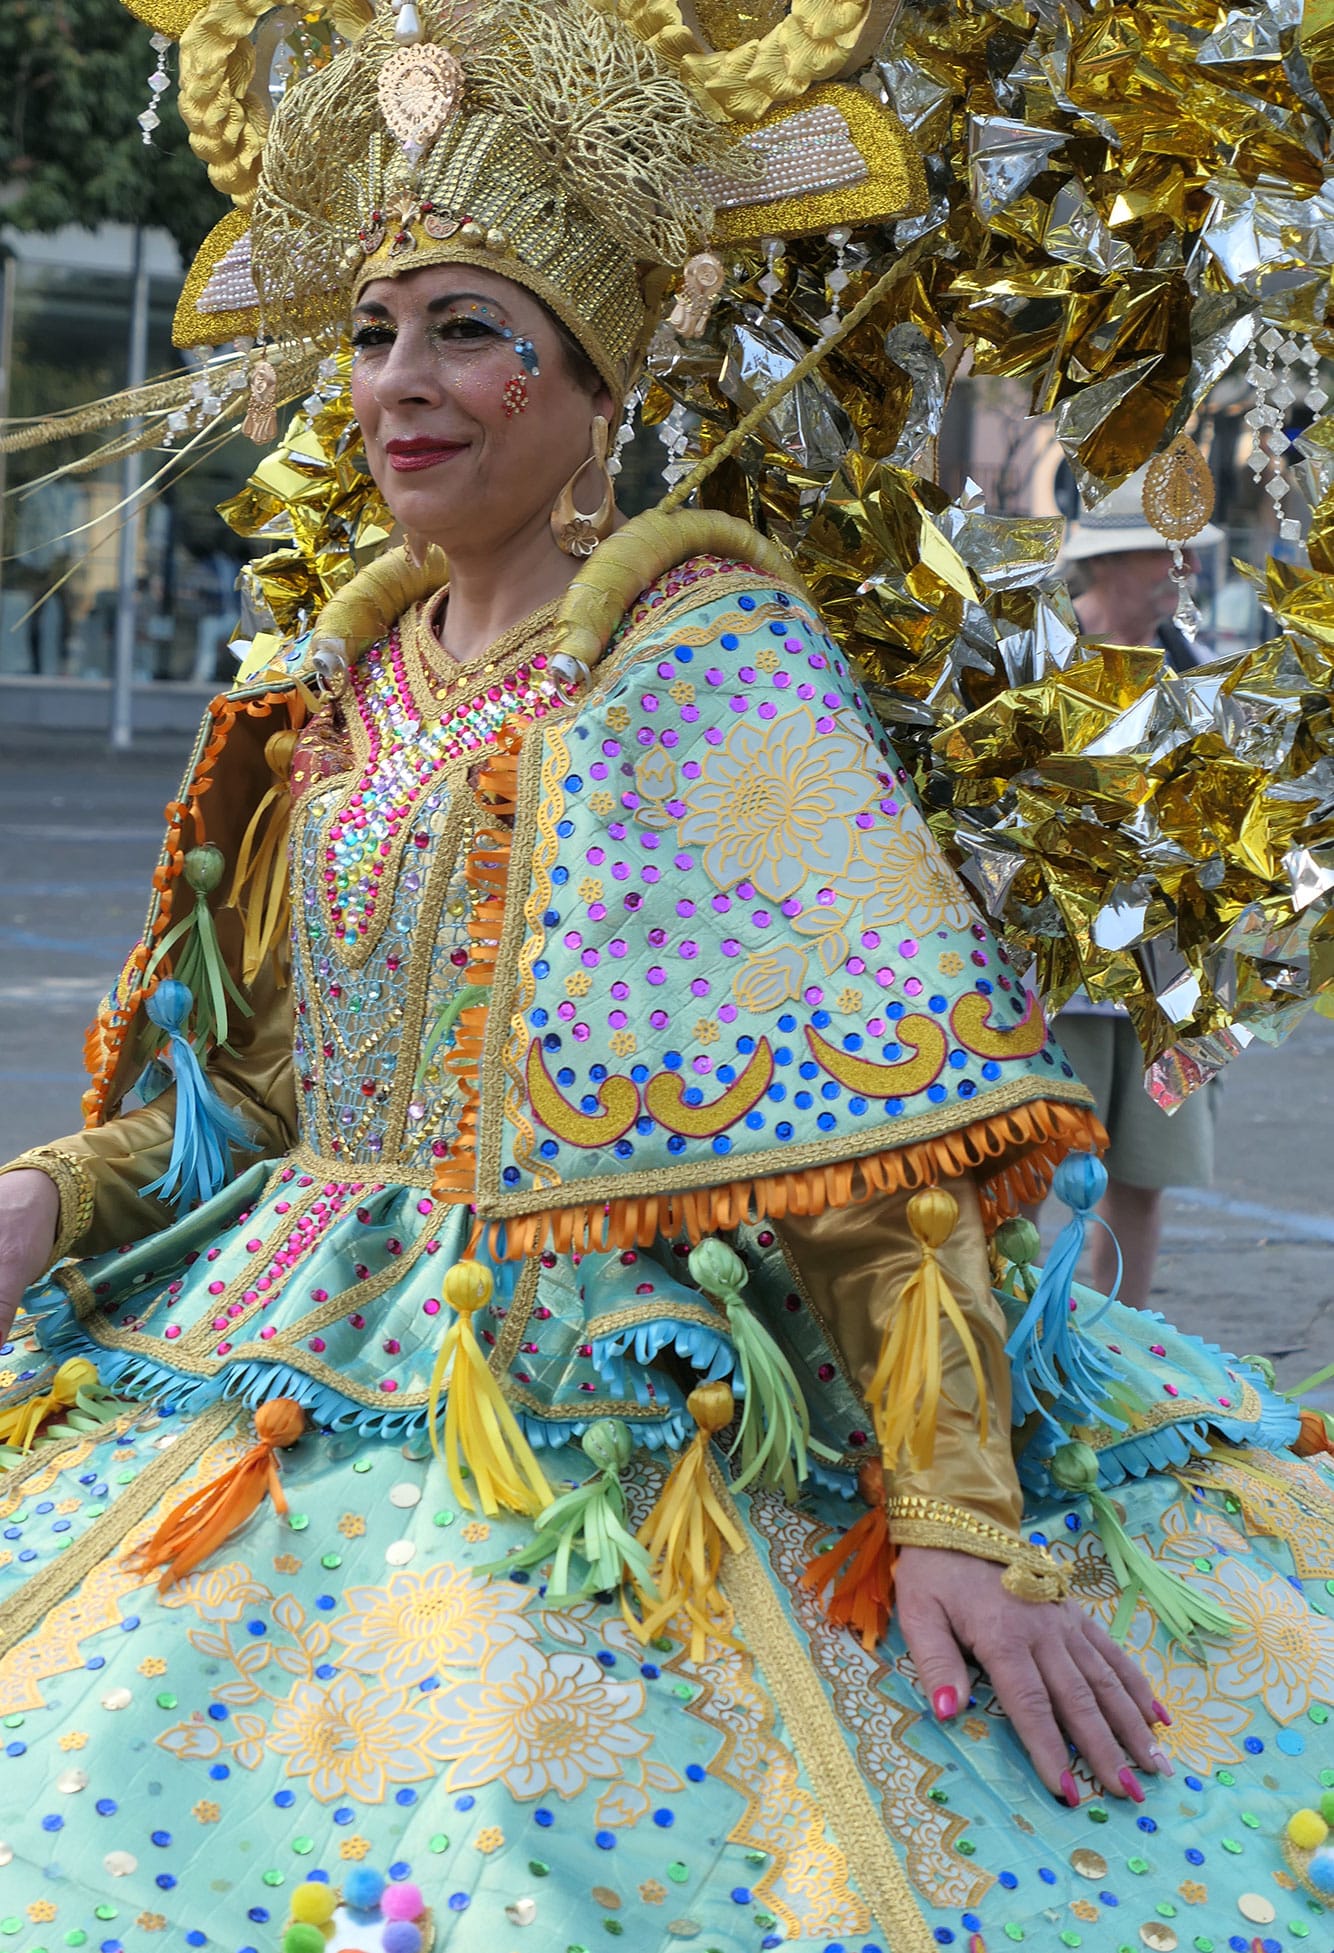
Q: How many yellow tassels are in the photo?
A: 5